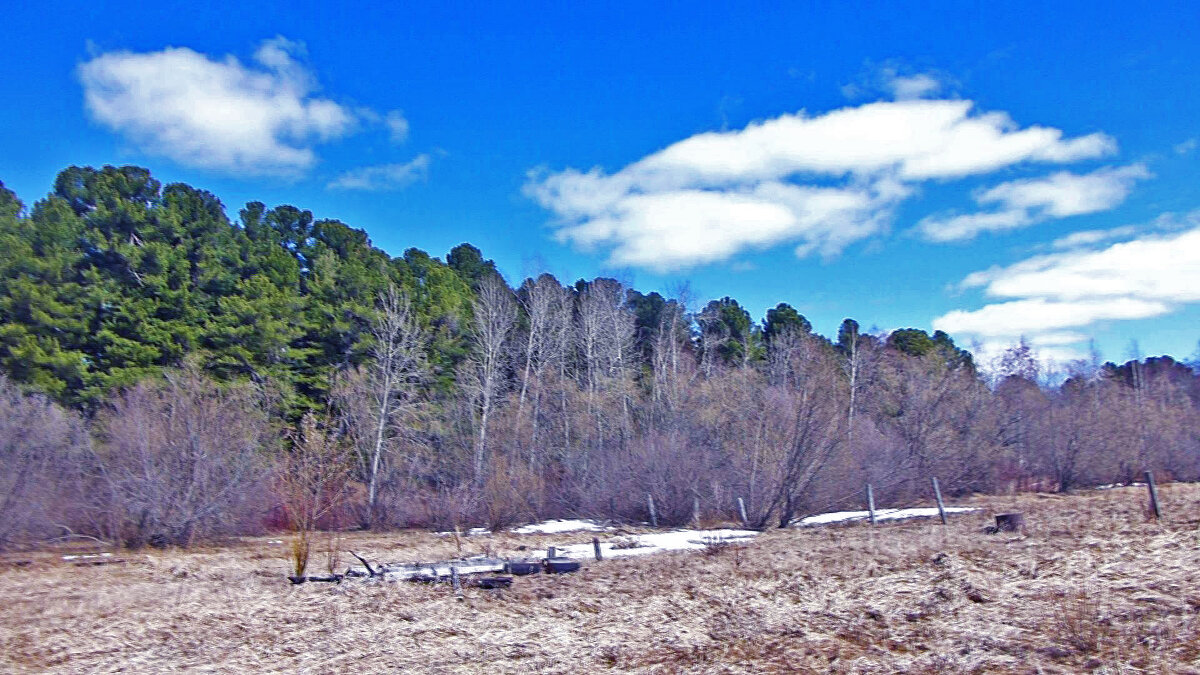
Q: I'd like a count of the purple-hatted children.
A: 0